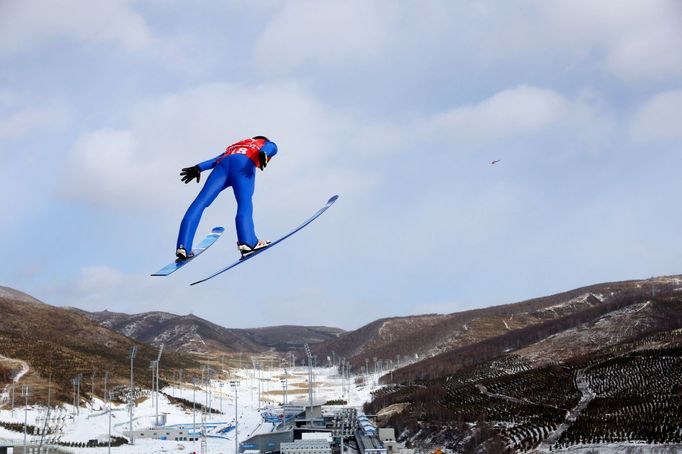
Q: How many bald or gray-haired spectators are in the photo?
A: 0